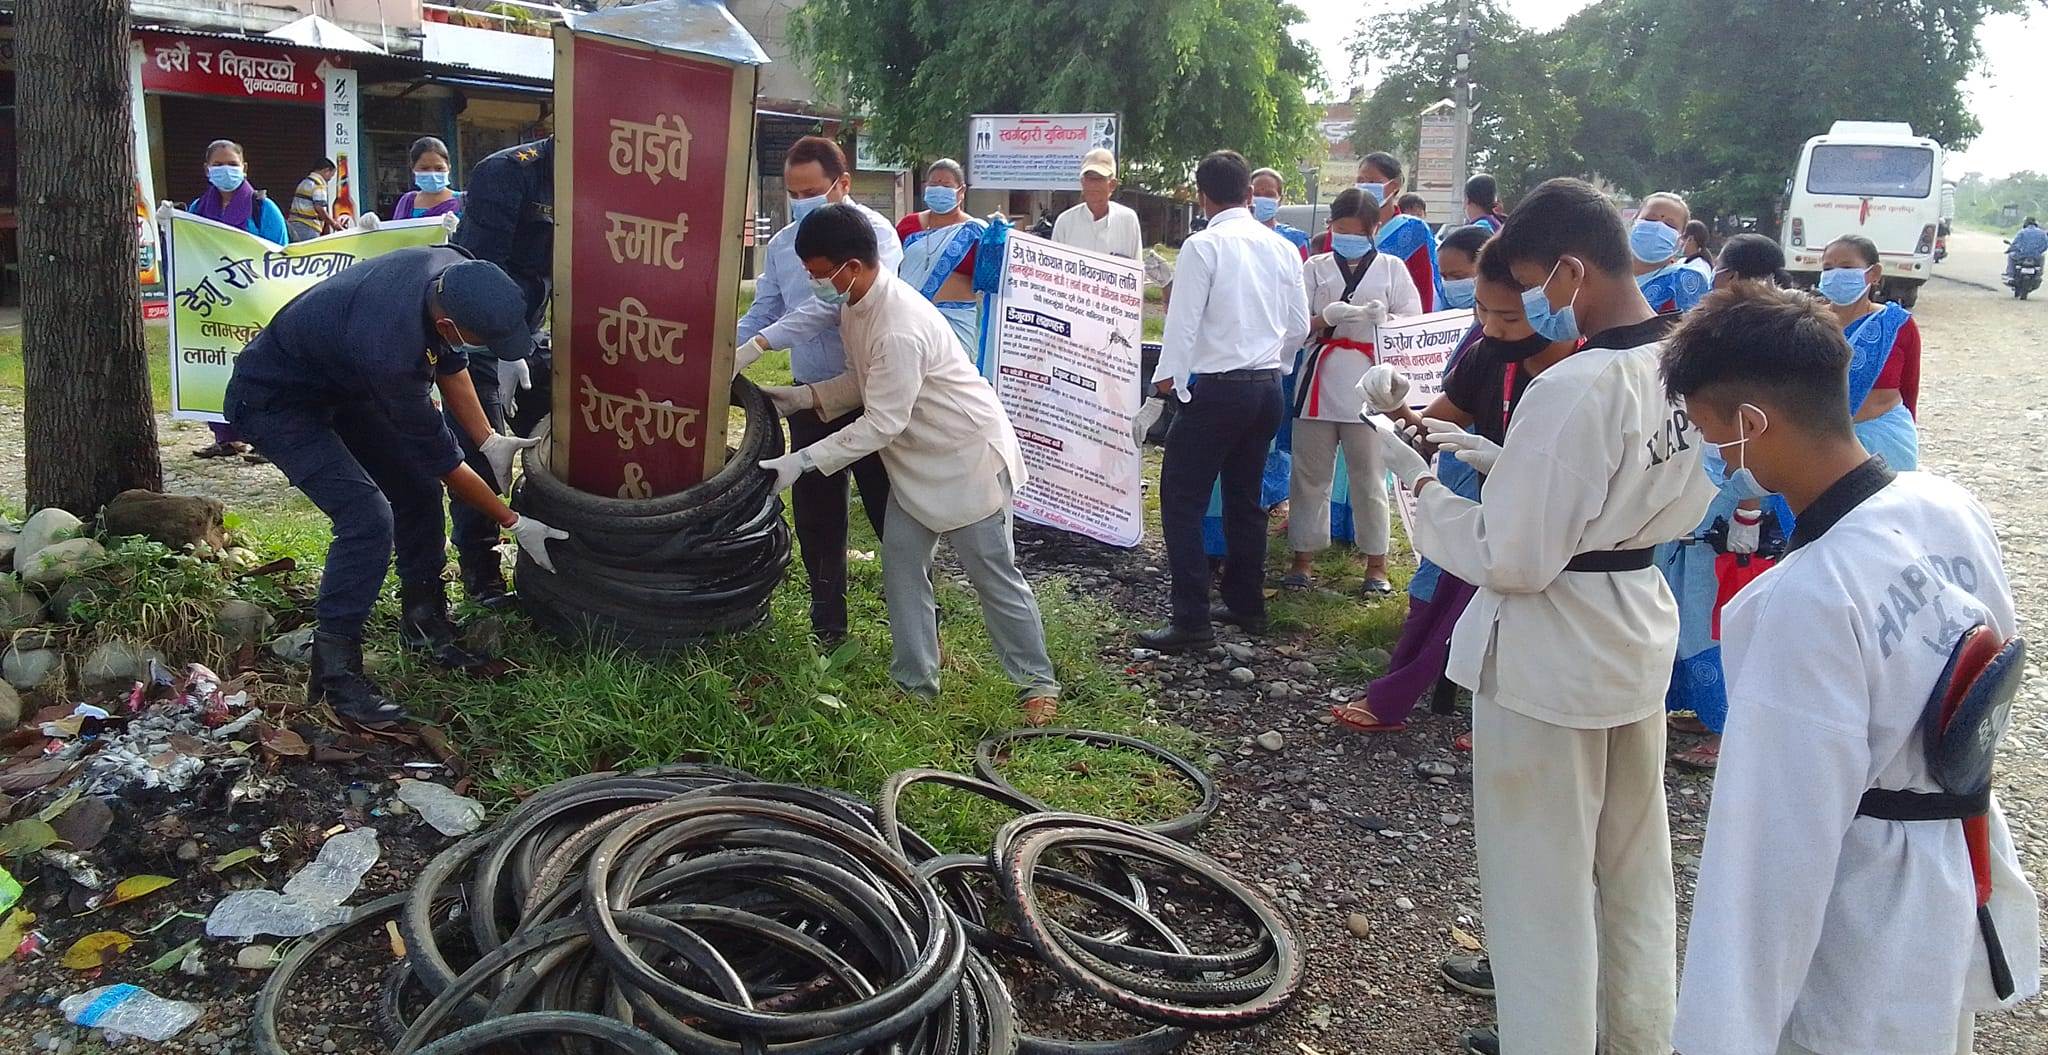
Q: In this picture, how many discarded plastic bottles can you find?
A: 4